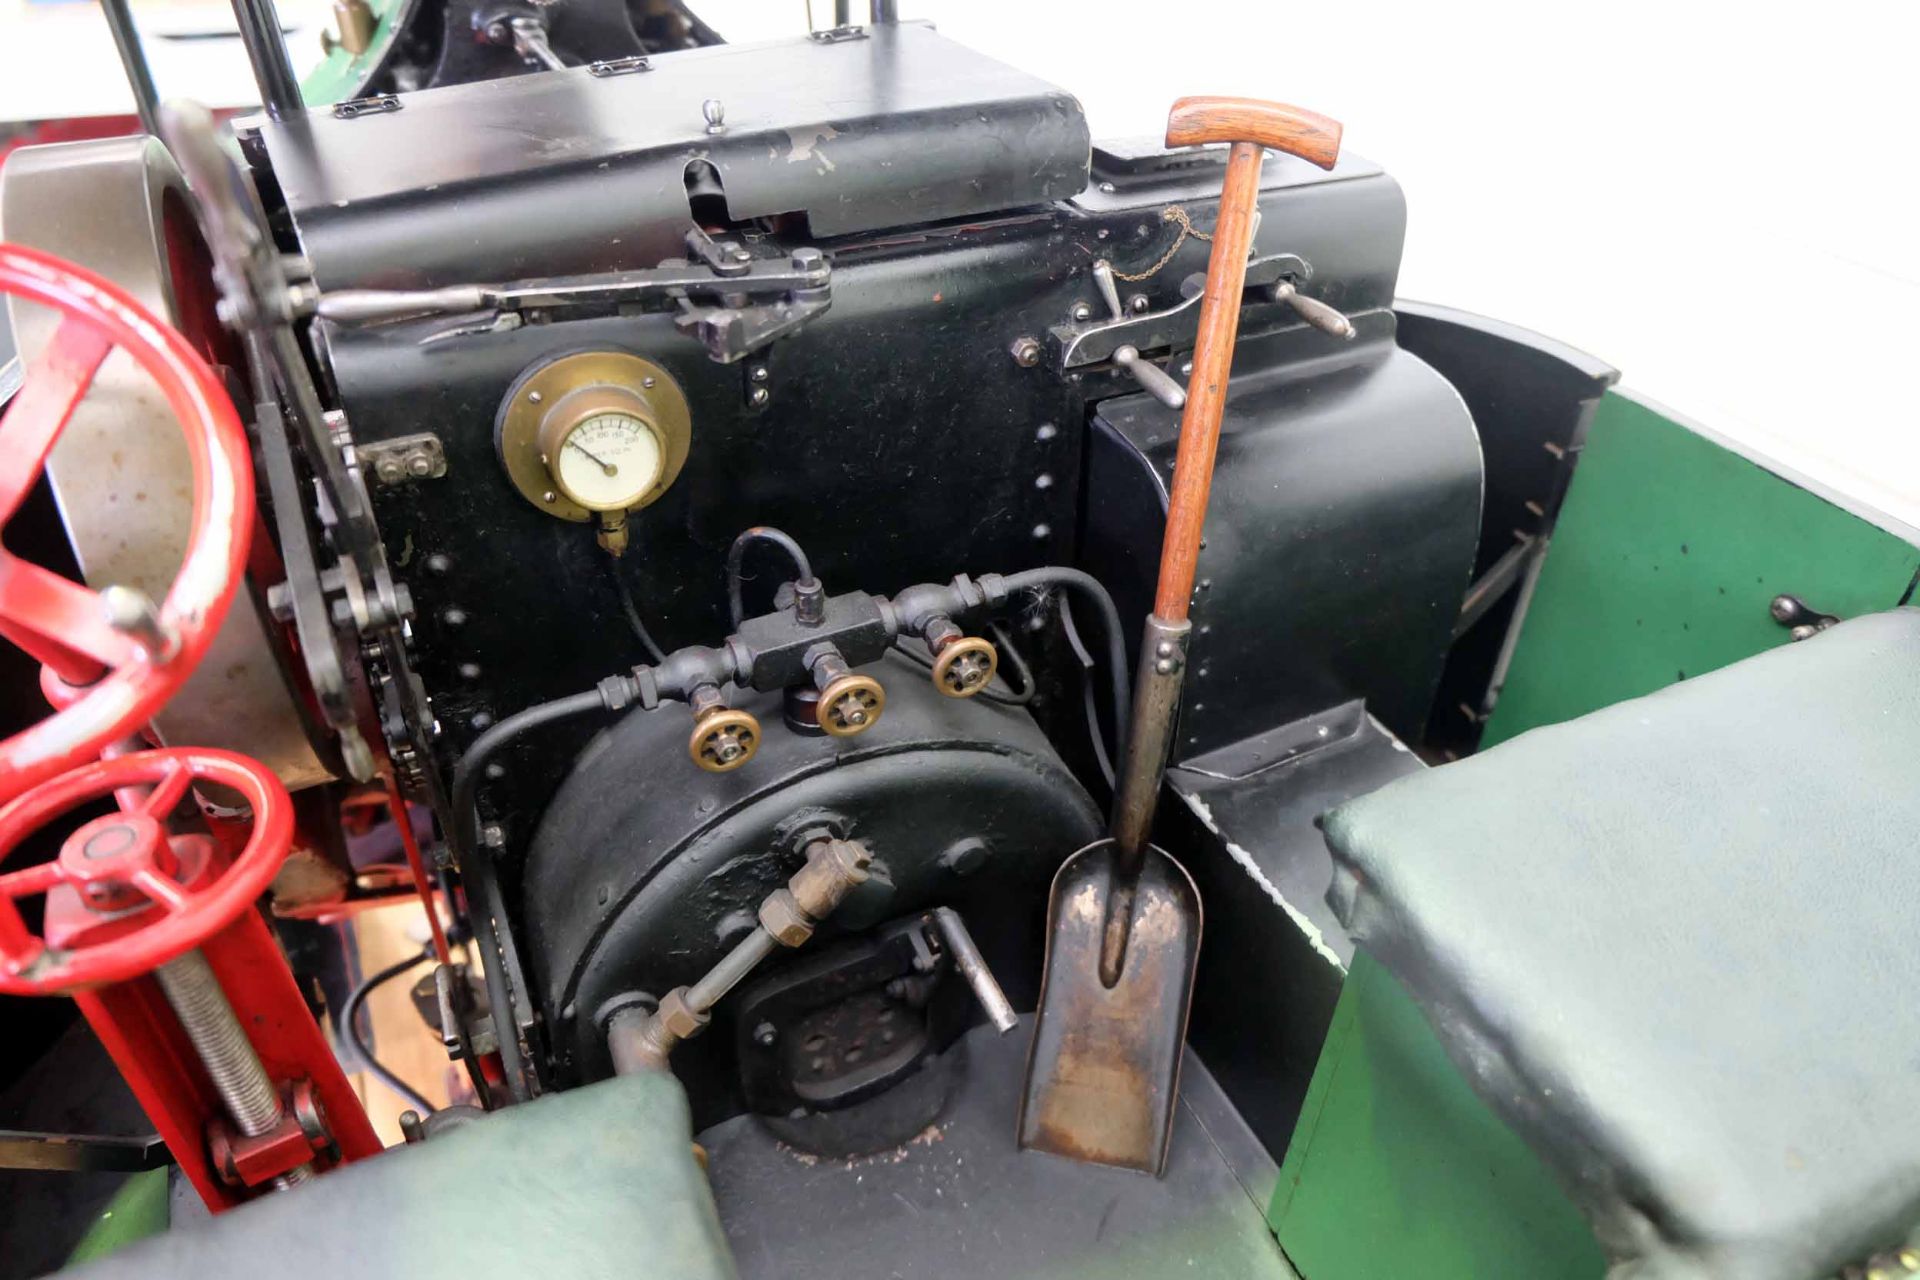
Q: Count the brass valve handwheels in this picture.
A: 3